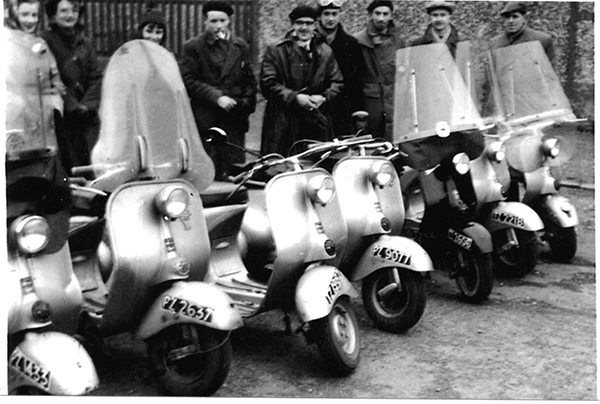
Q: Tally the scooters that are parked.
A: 7